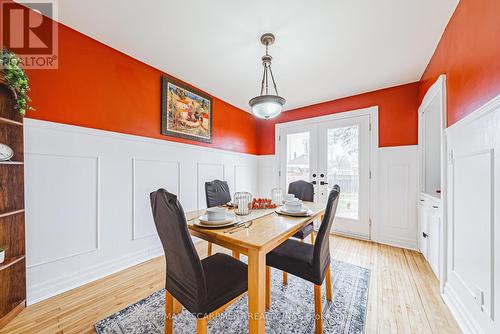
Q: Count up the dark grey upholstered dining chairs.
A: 4